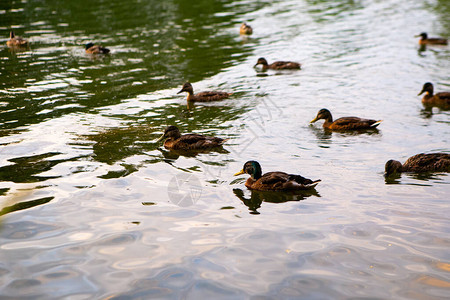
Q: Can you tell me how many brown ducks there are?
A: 11